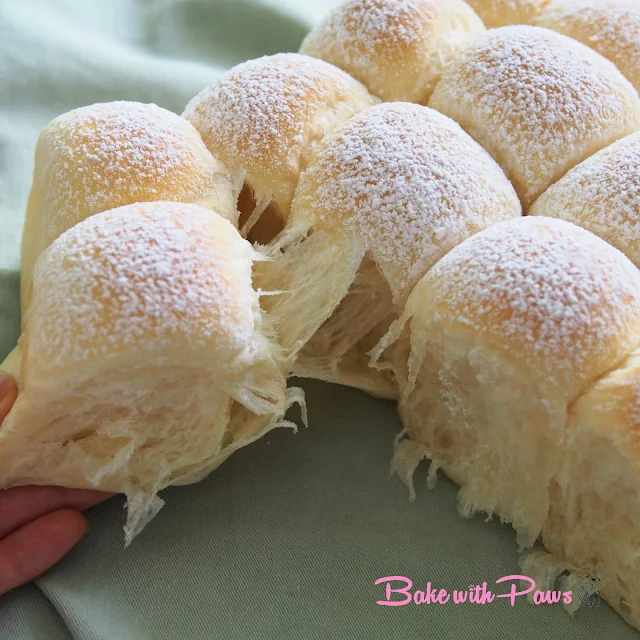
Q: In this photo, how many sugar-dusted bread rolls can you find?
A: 11